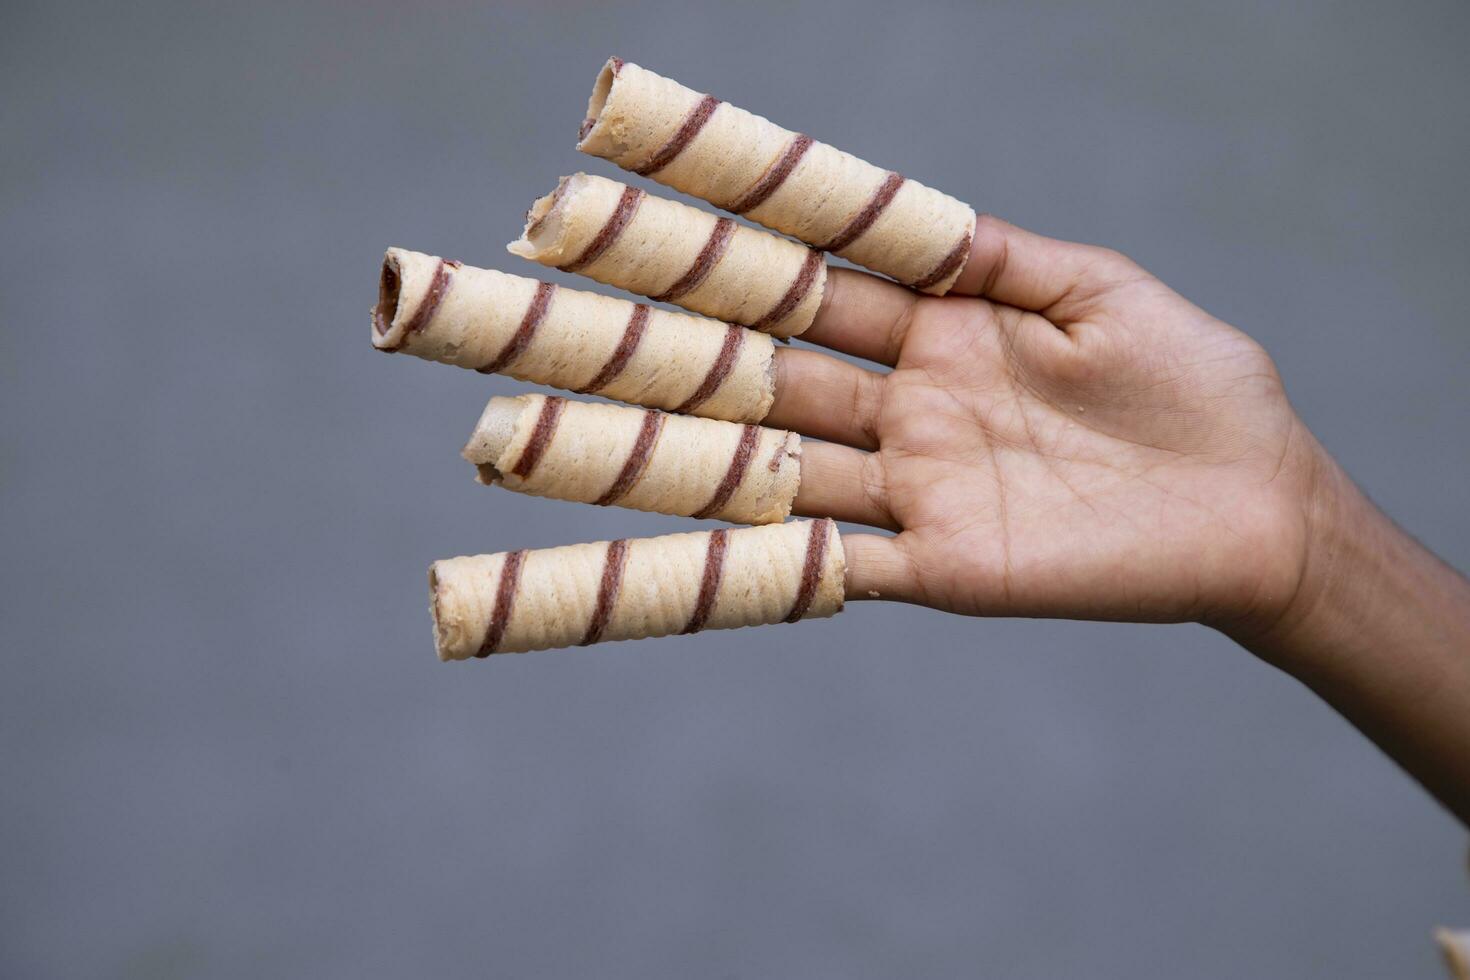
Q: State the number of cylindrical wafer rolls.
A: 5